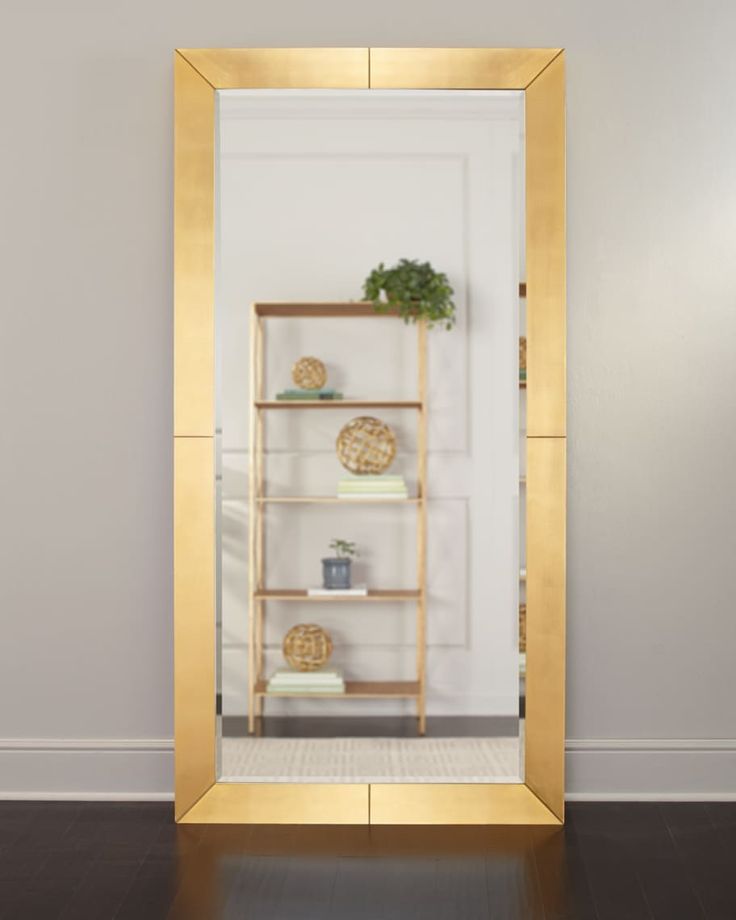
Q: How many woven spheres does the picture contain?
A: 3